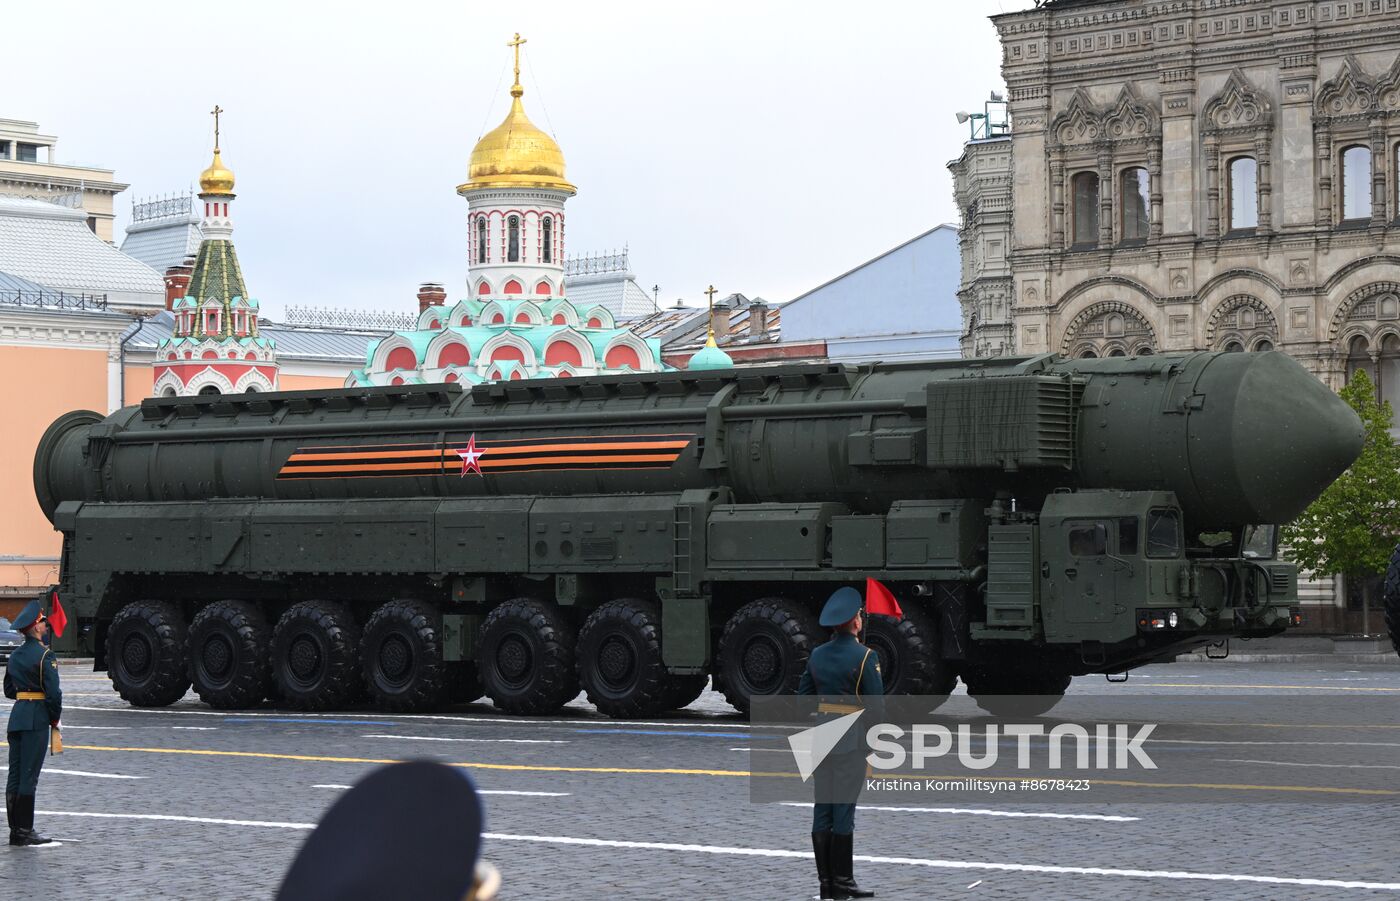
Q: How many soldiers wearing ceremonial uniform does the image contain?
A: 2